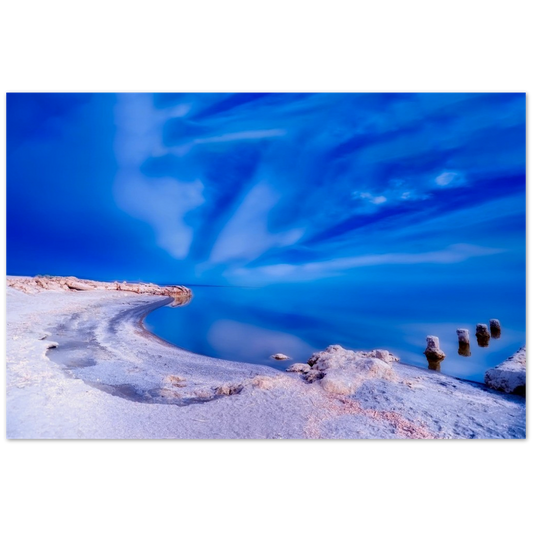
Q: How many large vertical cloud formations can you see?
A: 2